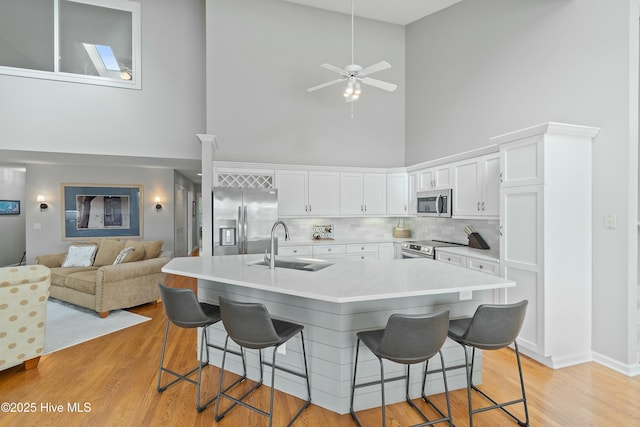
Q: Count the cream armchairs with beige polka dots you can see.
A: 1